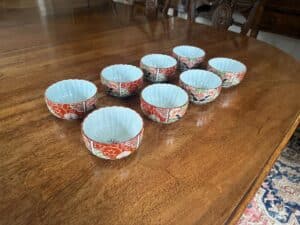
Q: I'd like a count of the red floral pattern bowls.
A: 8